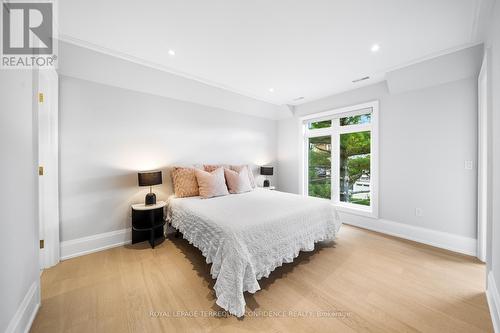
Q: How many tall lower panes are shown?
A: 2